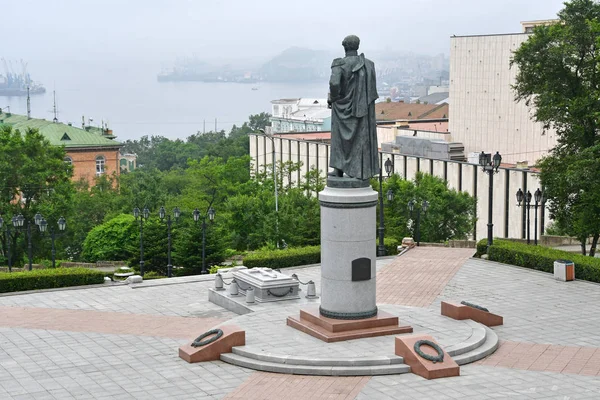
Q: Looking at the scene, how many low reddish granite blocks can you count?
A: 3